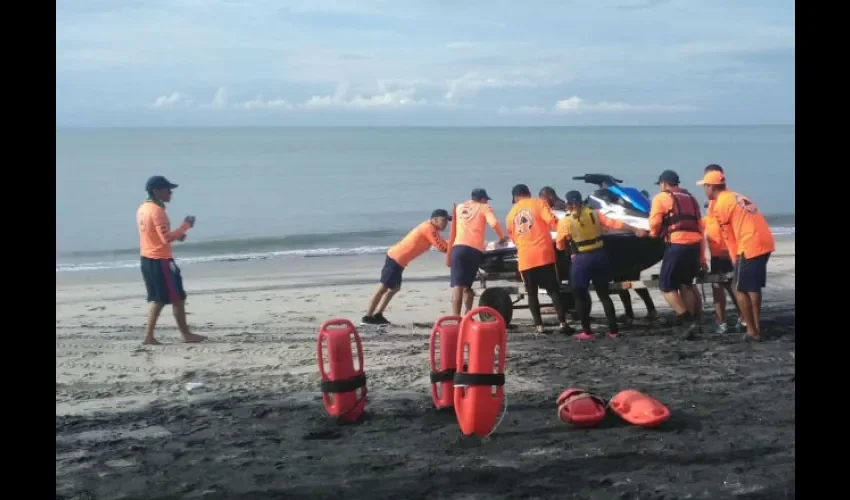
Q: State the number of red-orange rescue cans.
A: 5